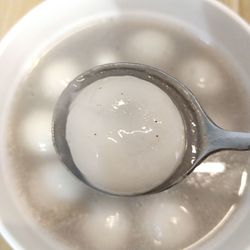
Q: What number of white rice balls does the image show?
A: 9